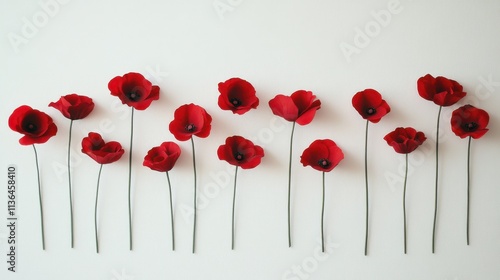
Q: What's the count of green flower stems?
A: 13